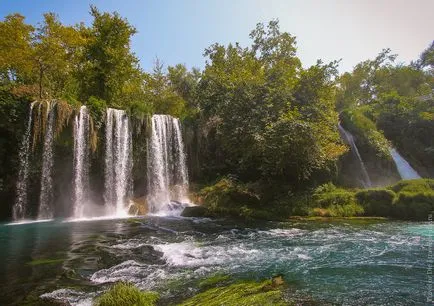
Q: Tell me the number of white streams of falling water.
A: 7